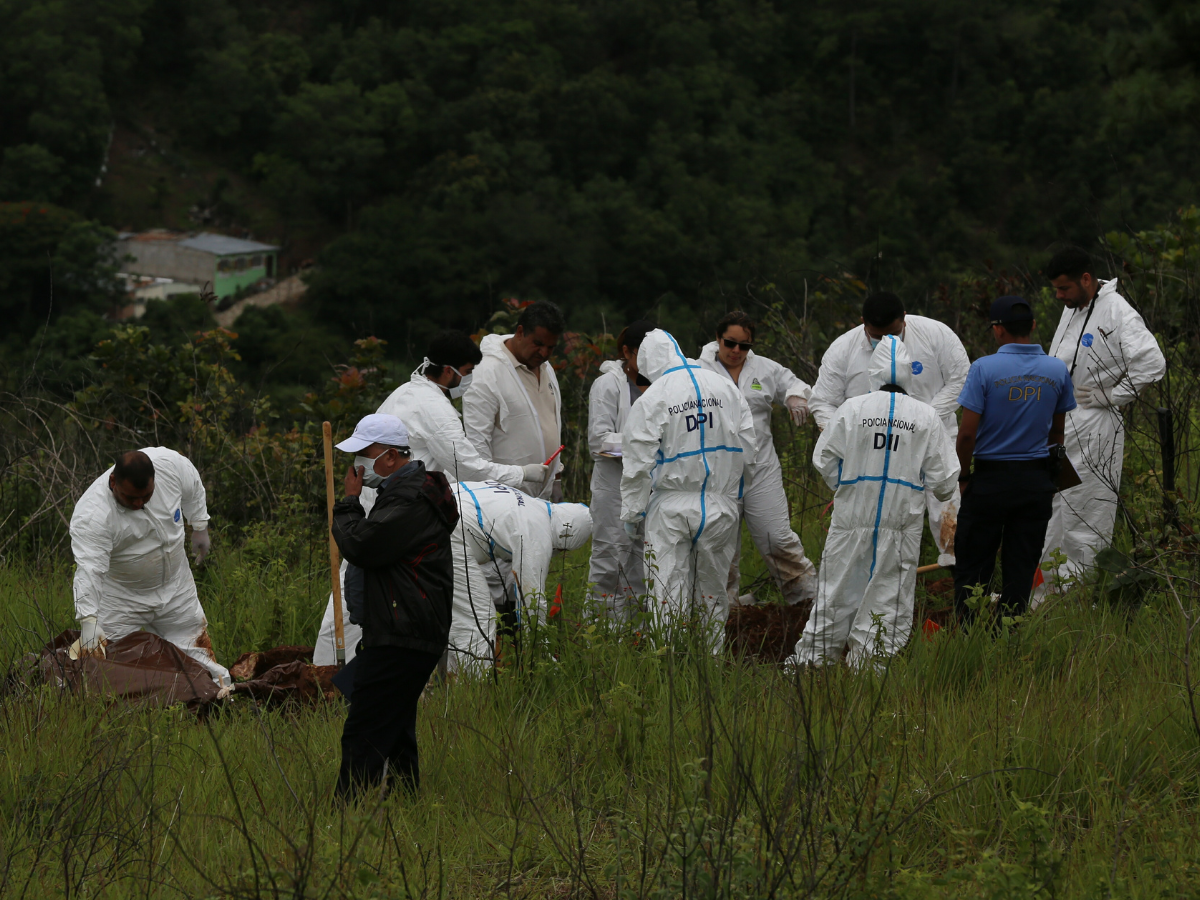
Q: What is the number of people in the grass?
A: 12